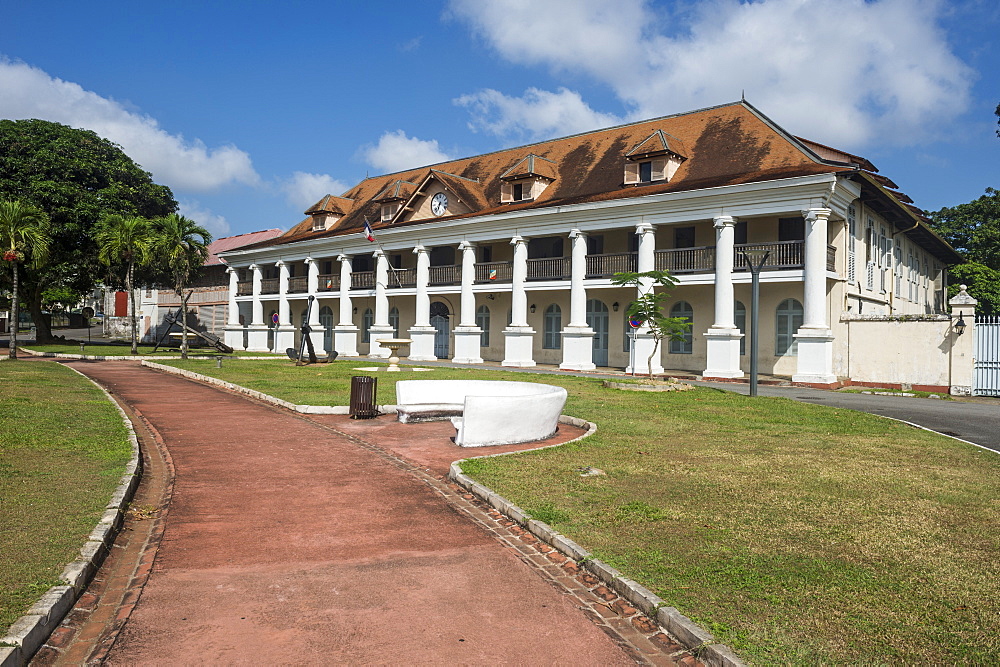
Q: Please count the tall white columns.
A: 13